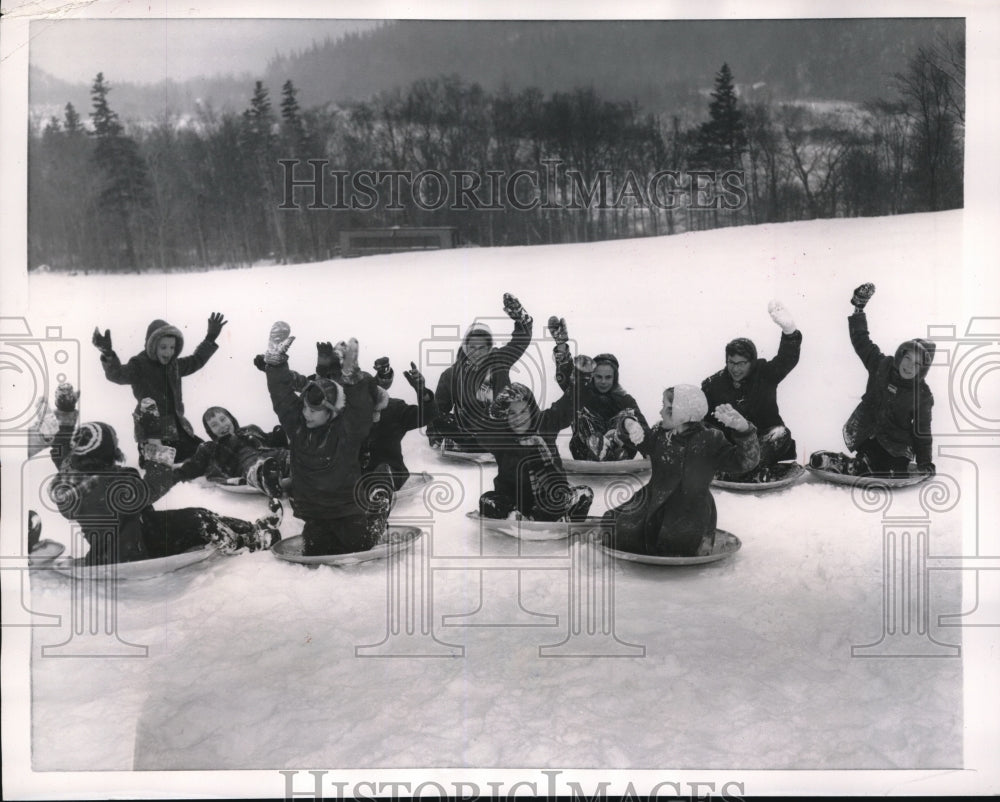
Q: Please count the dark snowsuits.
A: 11